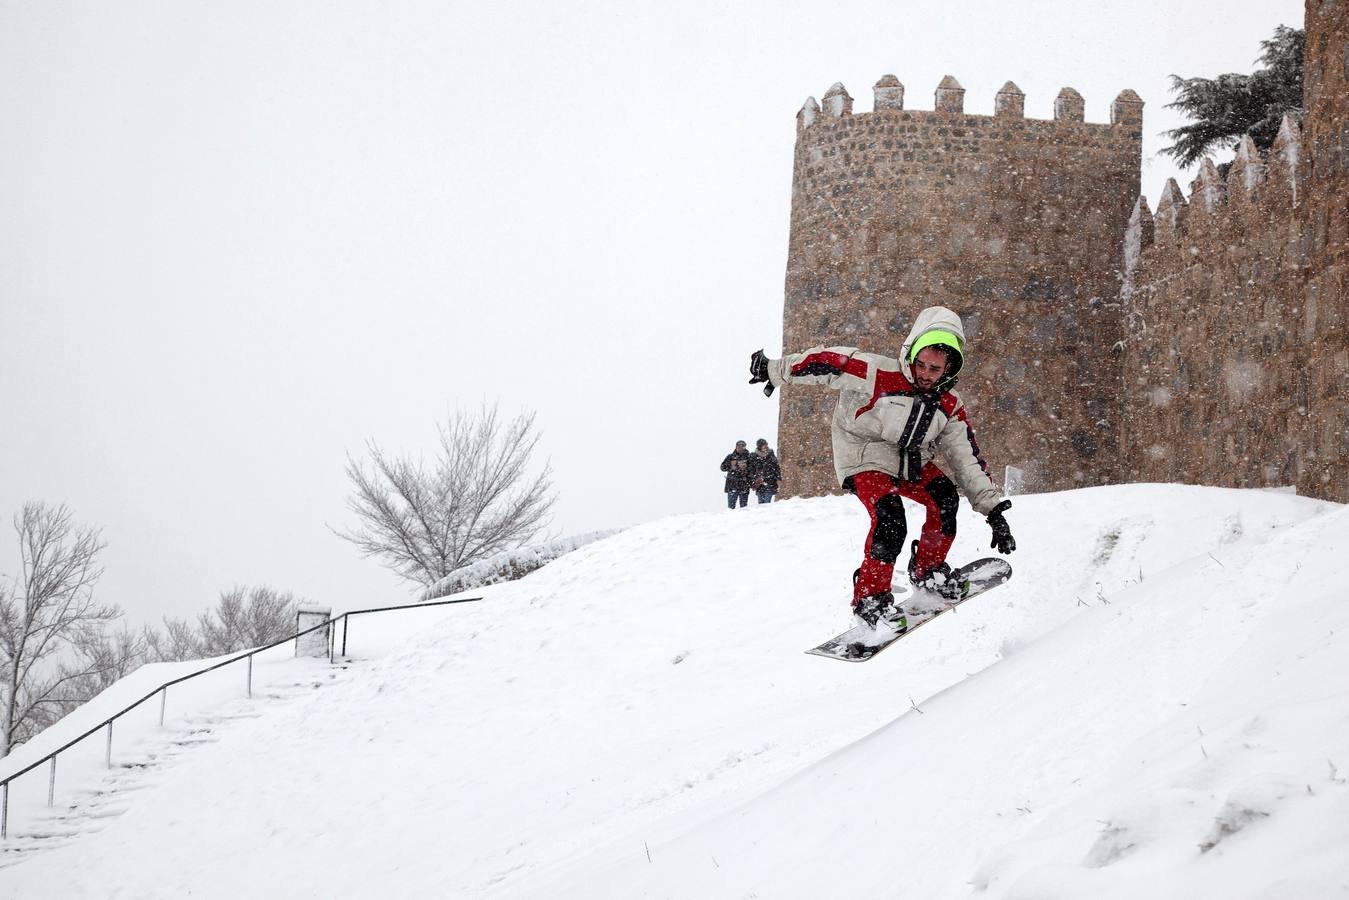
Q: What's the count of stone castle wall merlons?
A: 12